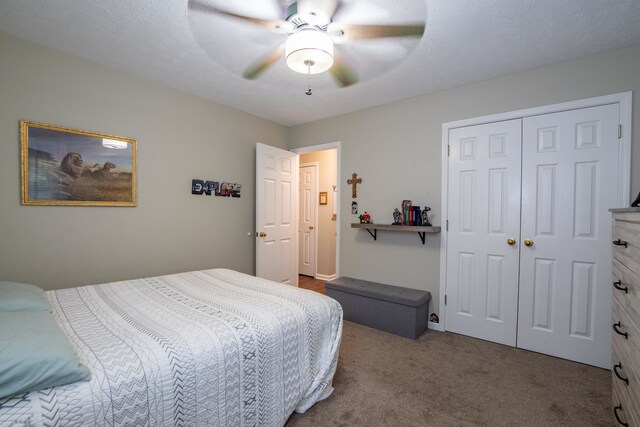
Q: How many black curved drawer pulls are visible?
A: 5